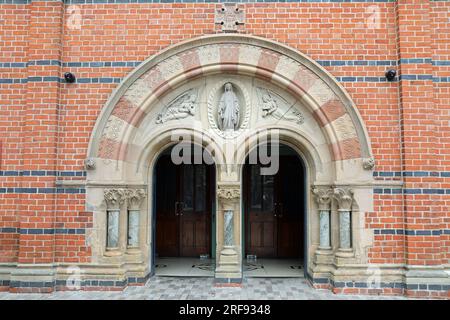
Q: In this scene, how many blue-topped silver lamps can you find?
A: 0